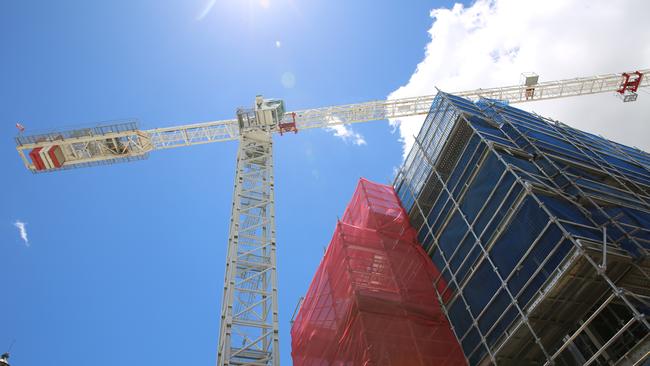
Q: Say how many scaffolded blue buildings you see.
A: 1